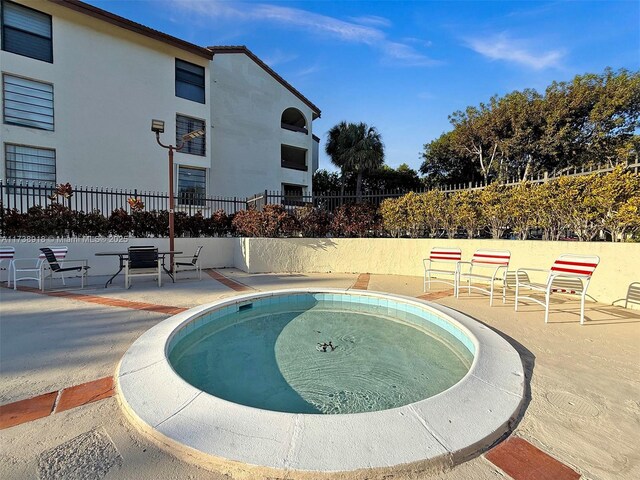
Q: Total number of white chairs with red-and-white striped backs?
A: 5